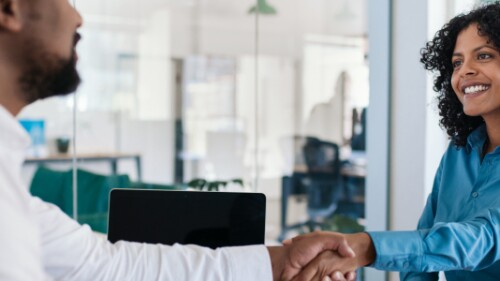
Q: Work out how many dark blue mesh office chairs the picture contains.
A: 1